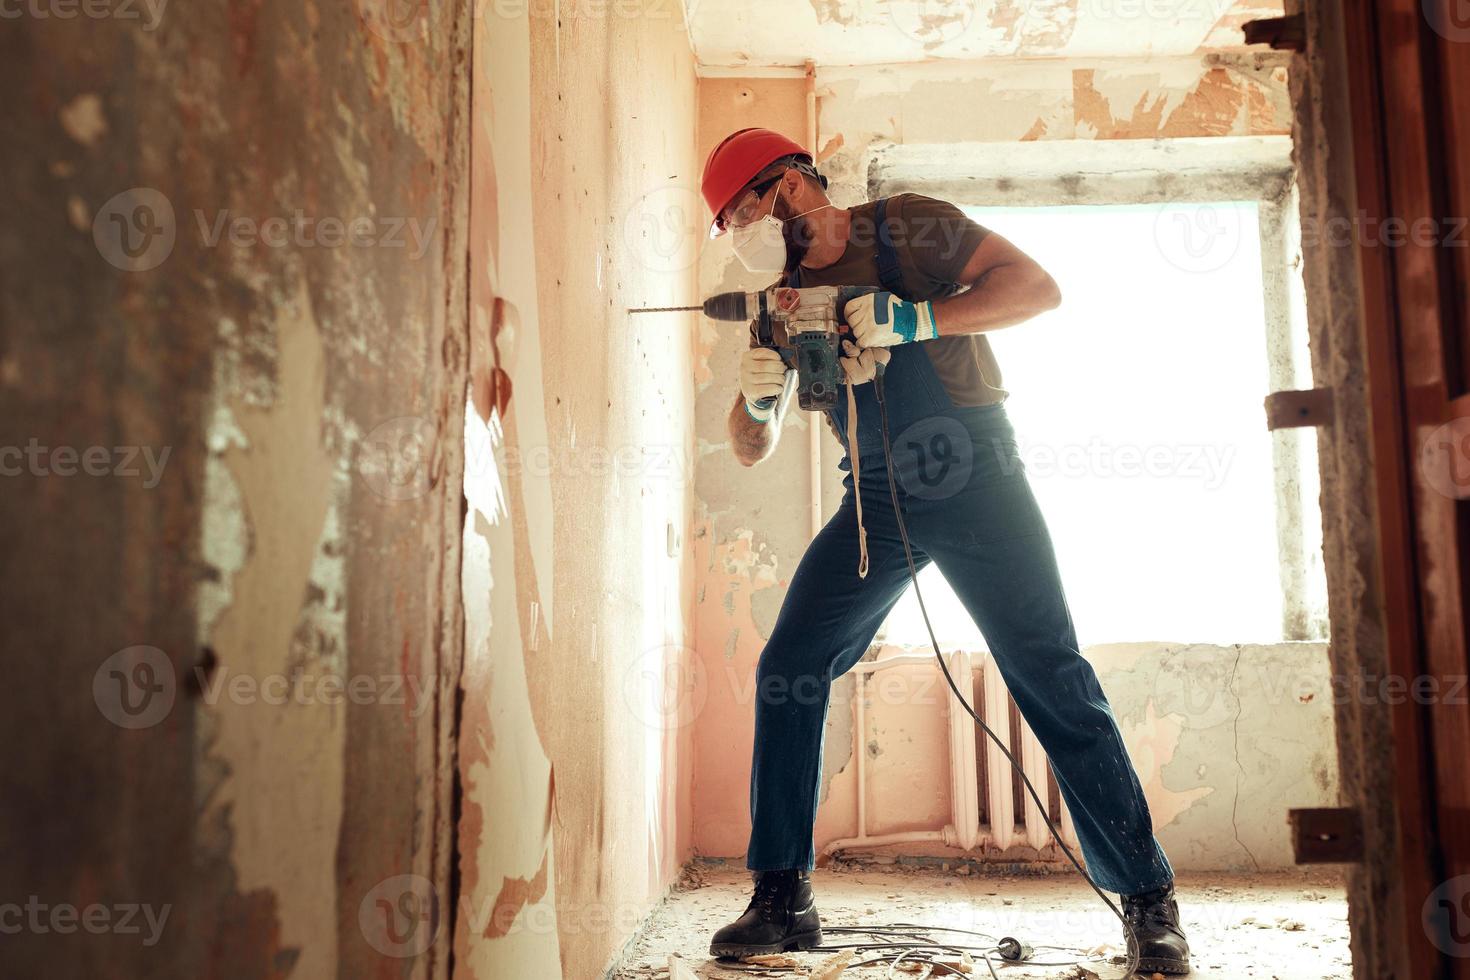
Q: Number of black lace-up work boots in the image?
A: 2